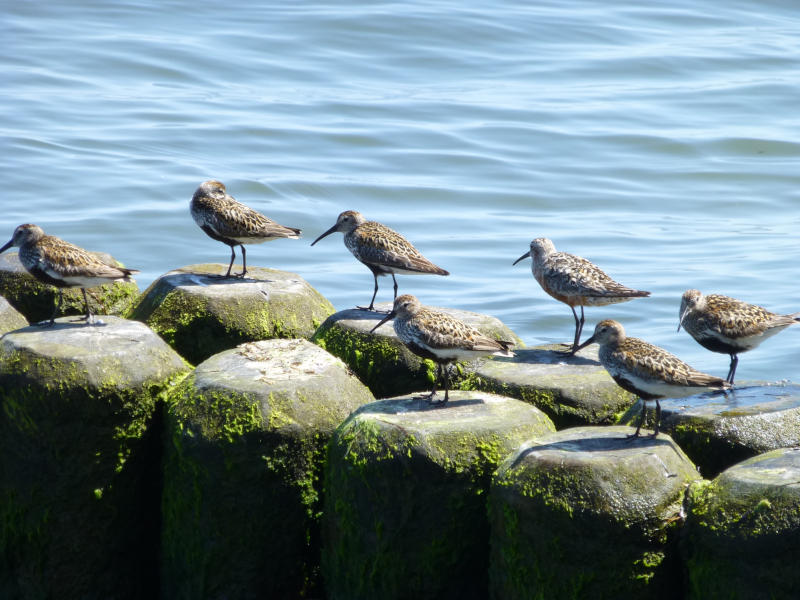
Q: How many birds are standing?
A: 7